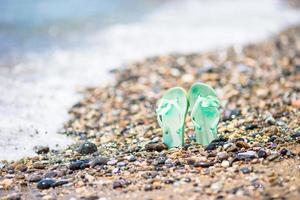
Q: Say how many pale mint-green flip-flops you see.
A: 2